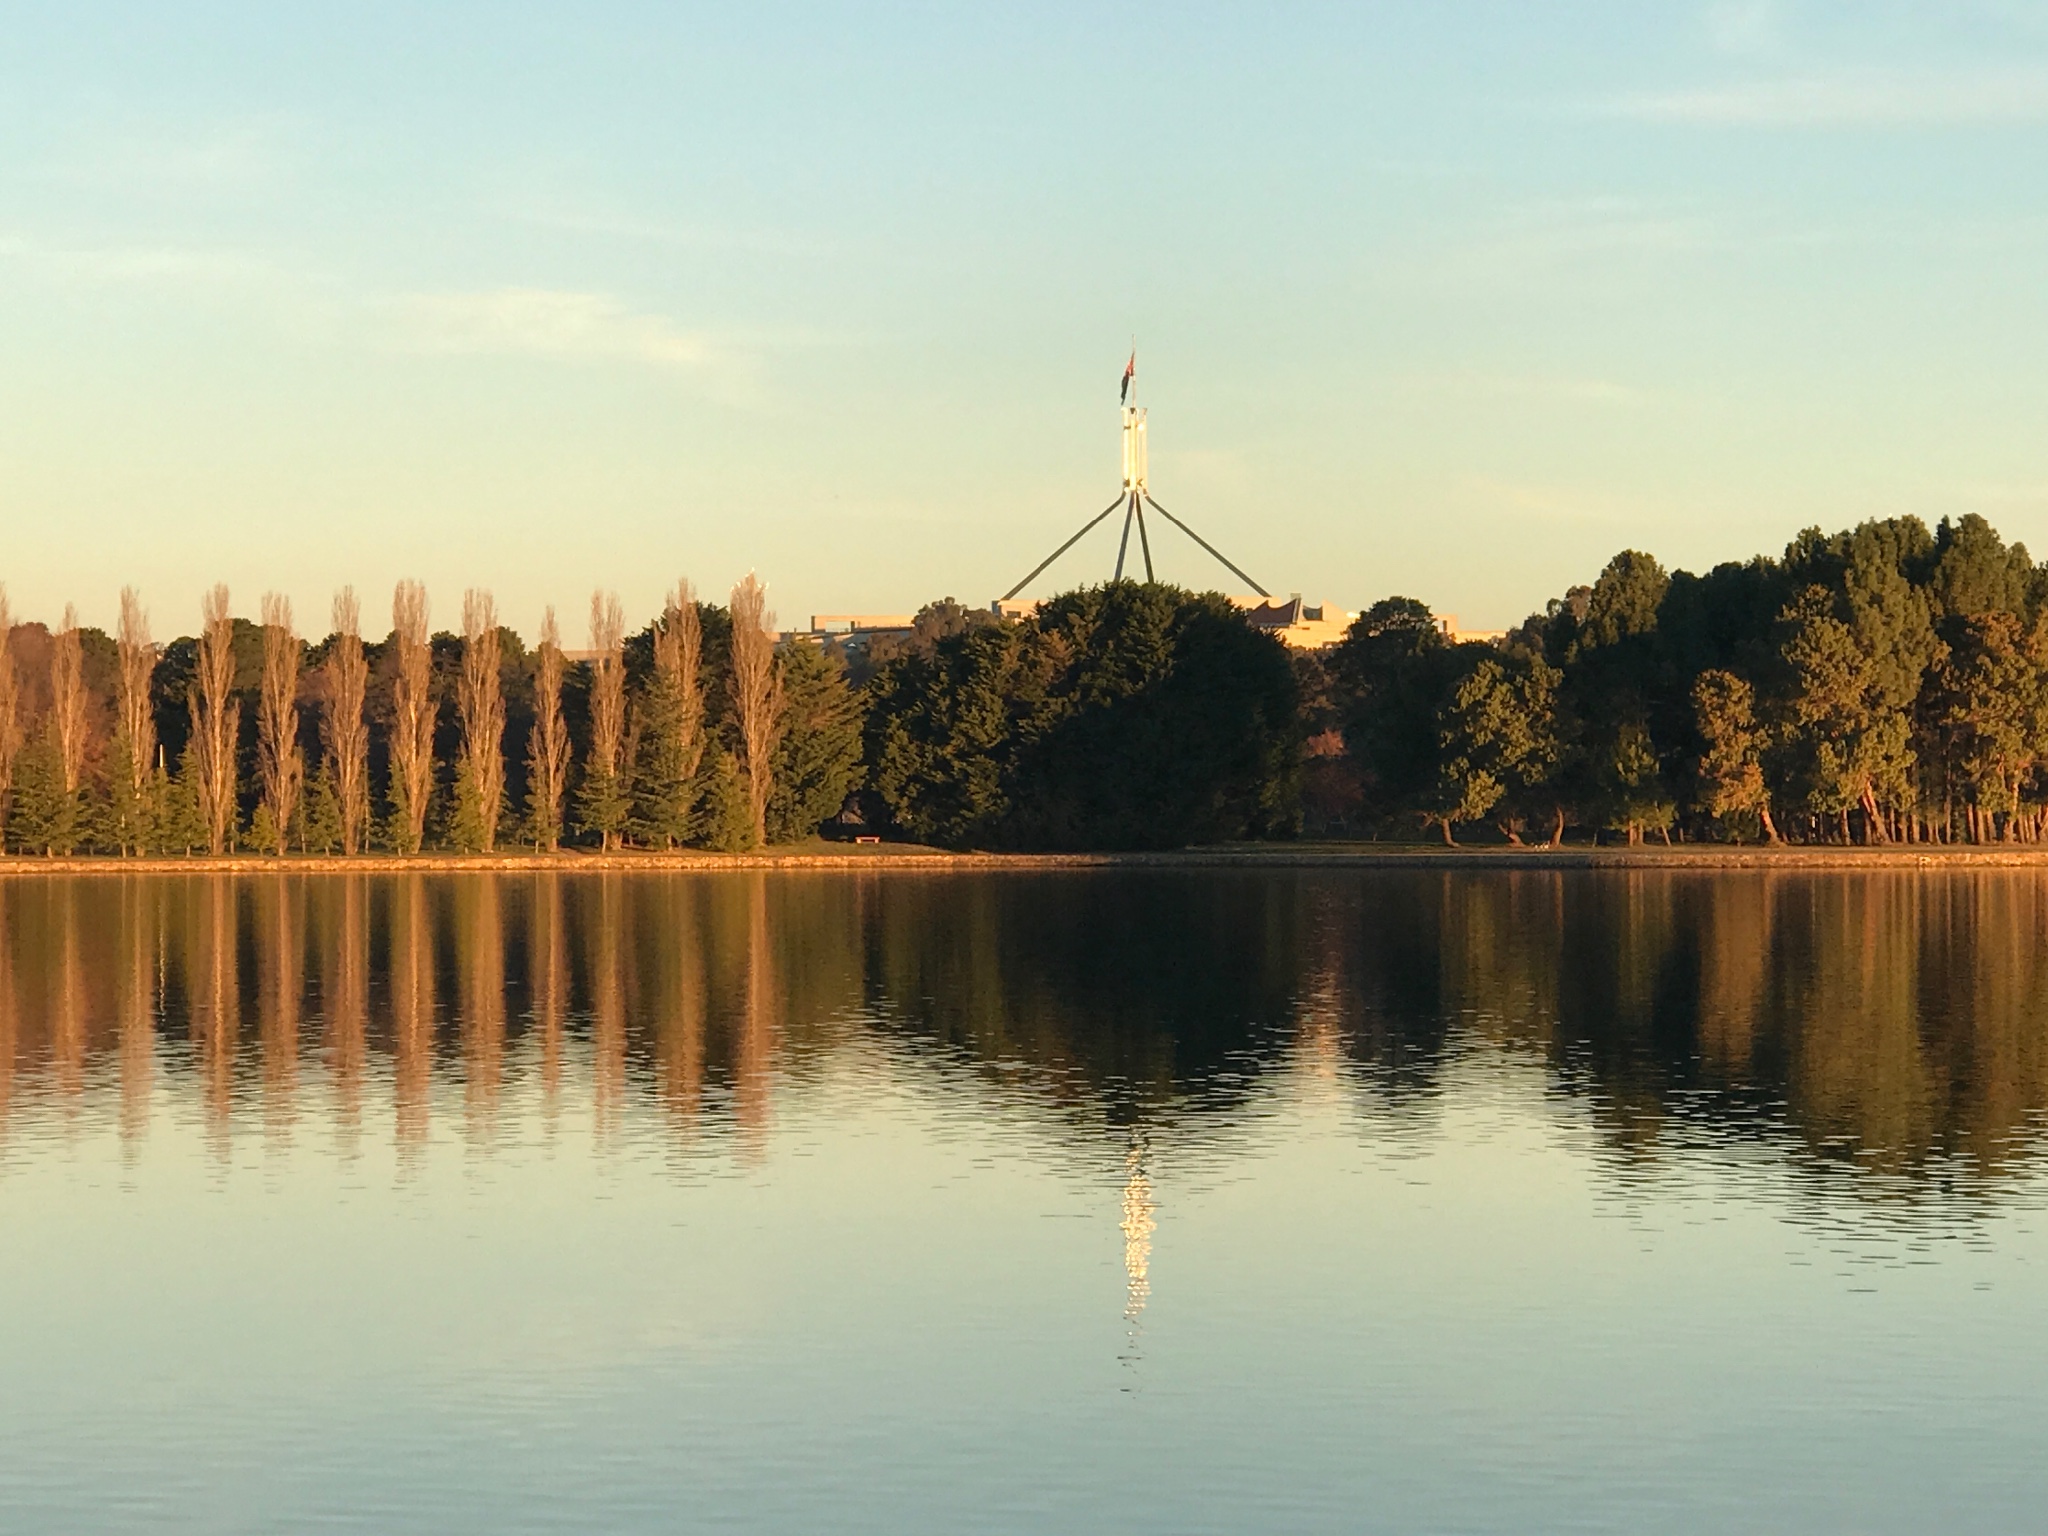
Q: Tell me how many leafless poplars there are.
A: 12